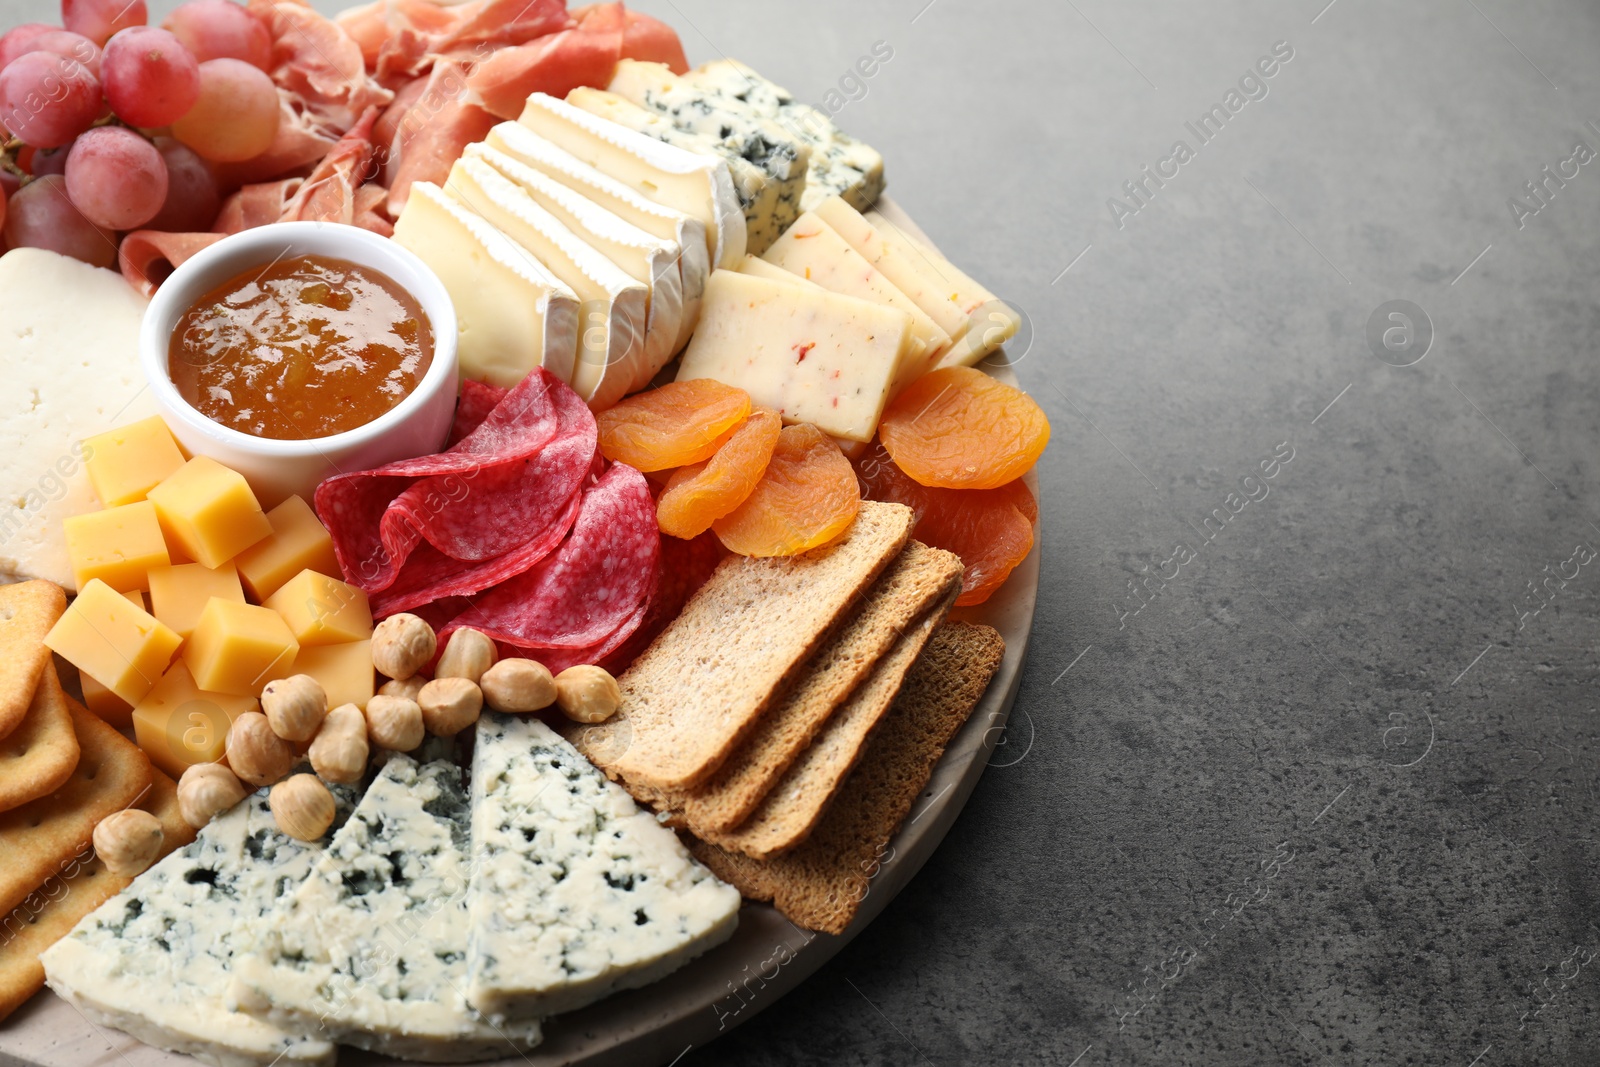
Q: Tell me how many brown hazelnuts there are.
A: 13